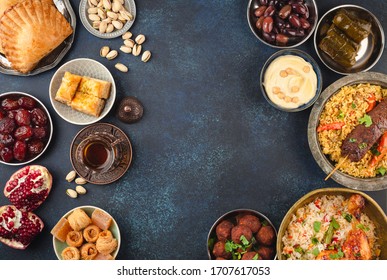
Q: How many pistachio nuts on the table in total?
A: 13